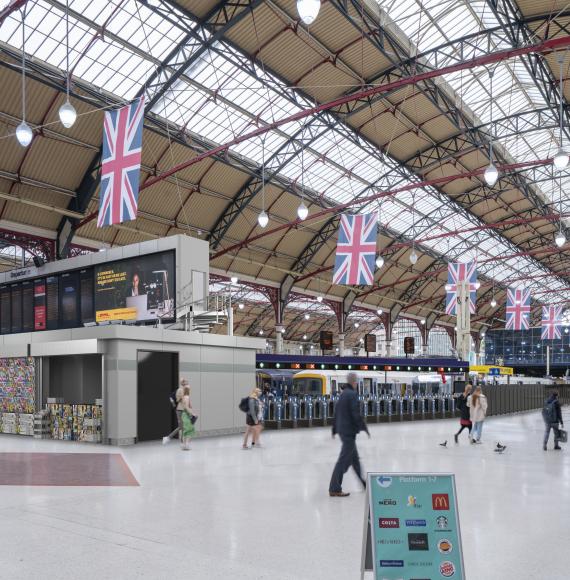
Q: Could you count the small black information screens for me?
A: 3